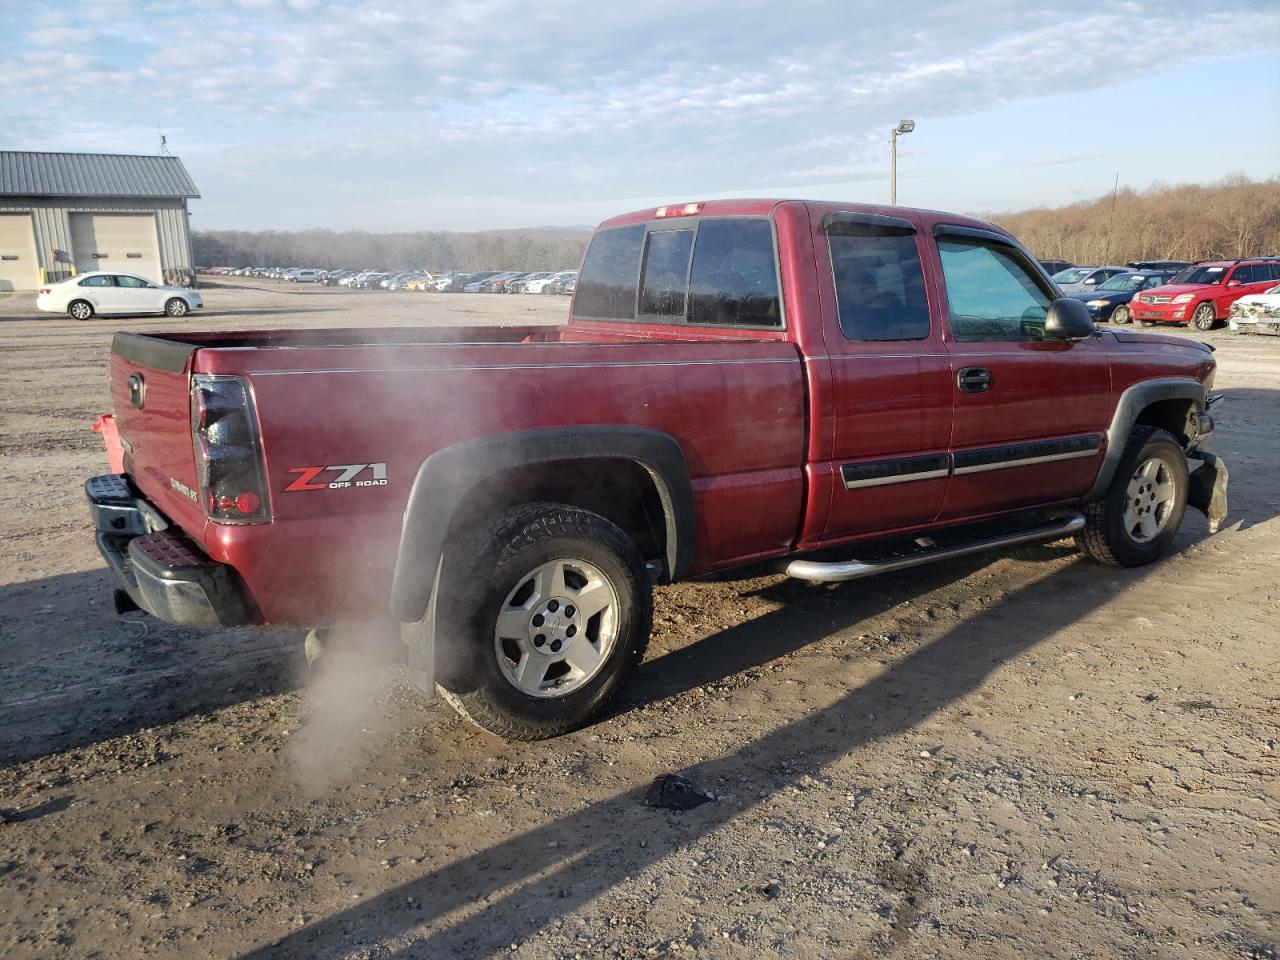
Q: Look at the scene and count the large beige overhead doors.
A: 2